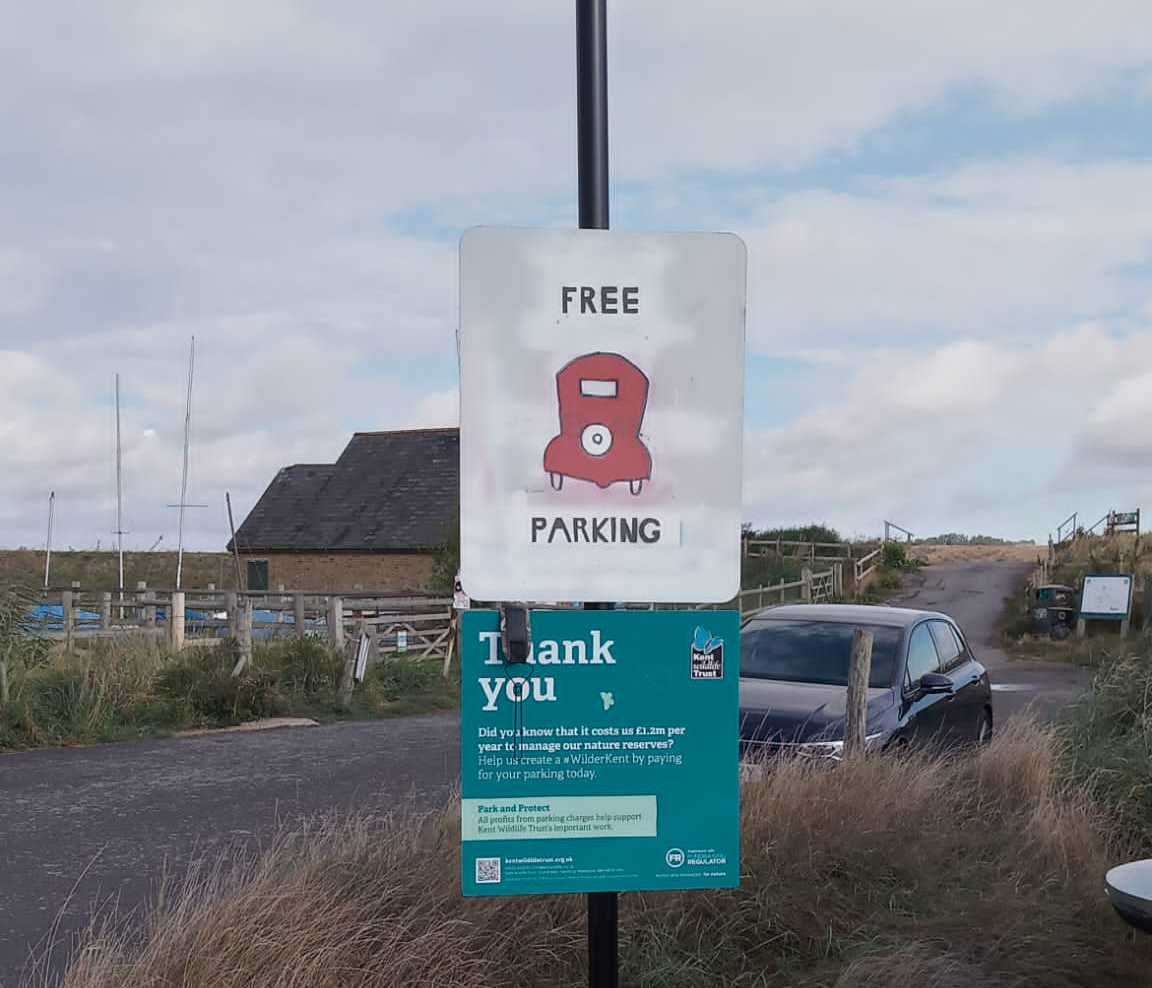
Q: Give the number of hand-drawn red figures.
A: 1